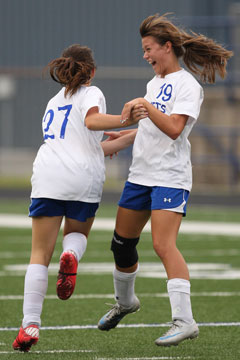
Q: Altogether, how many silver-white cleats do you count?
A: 2